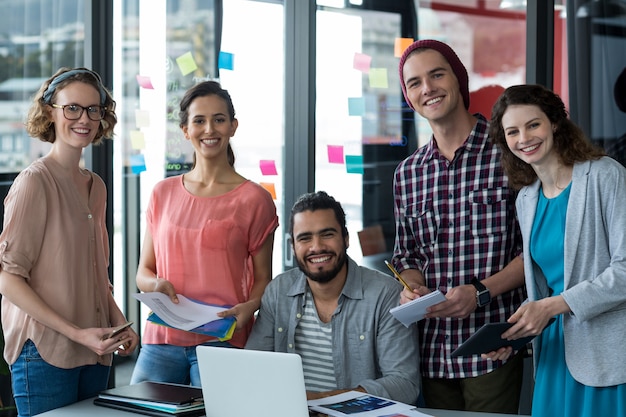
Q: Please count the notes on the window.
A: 14